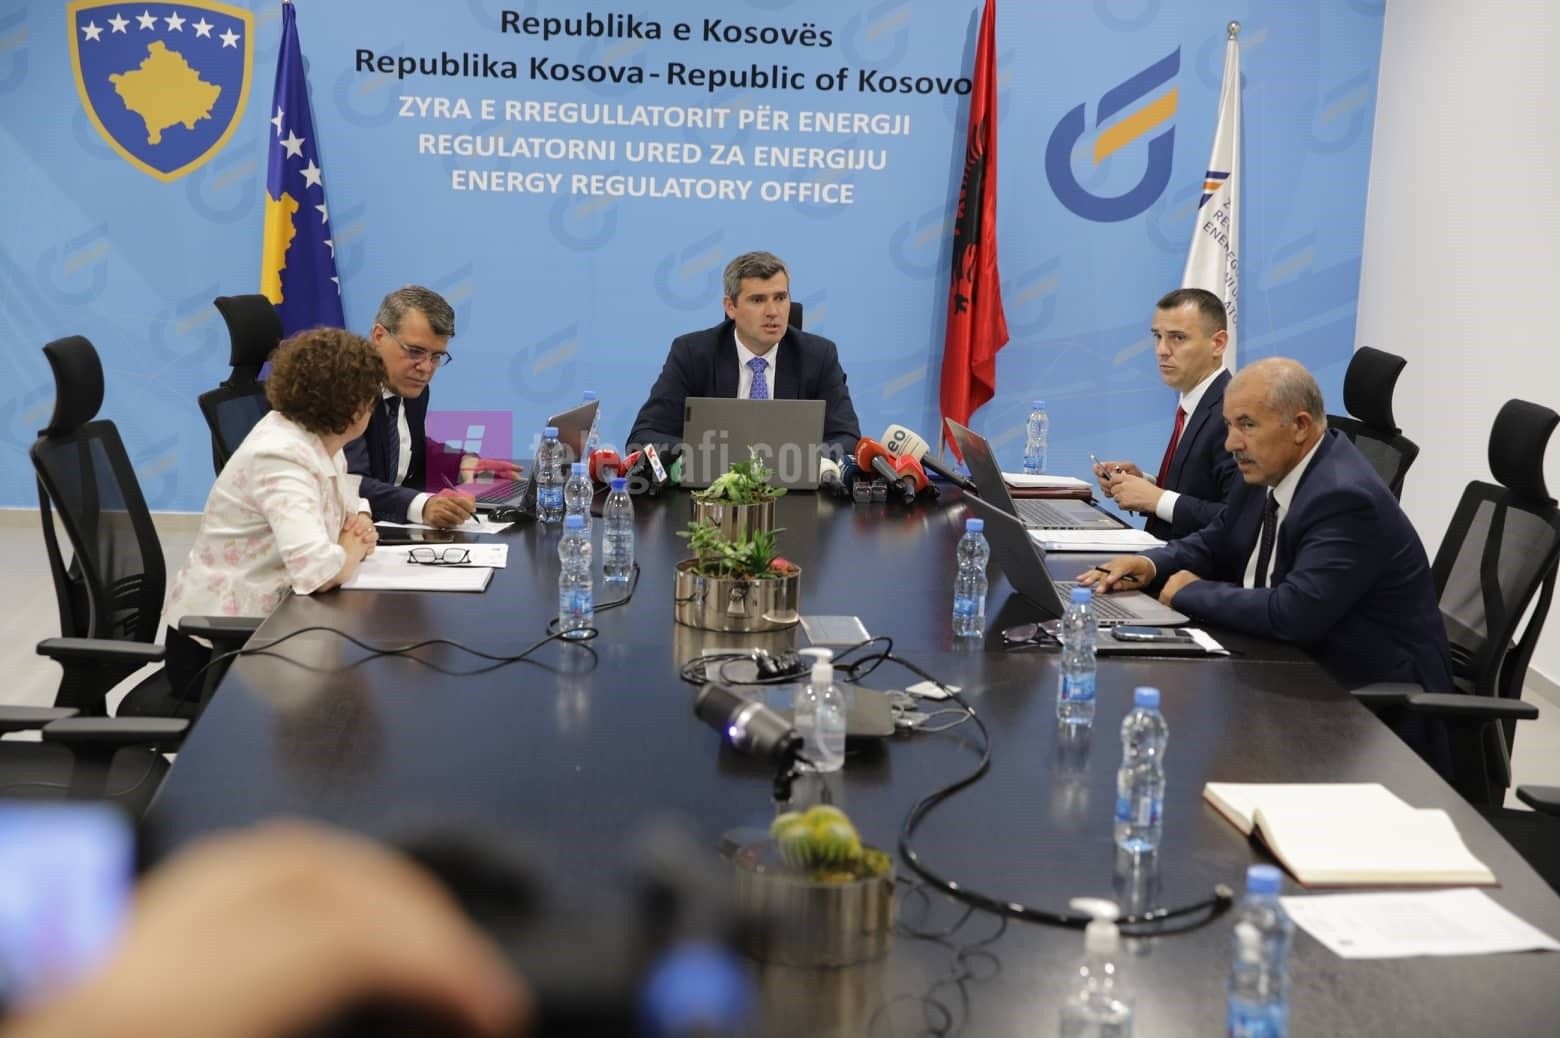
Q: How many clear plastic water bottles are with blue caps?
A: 10